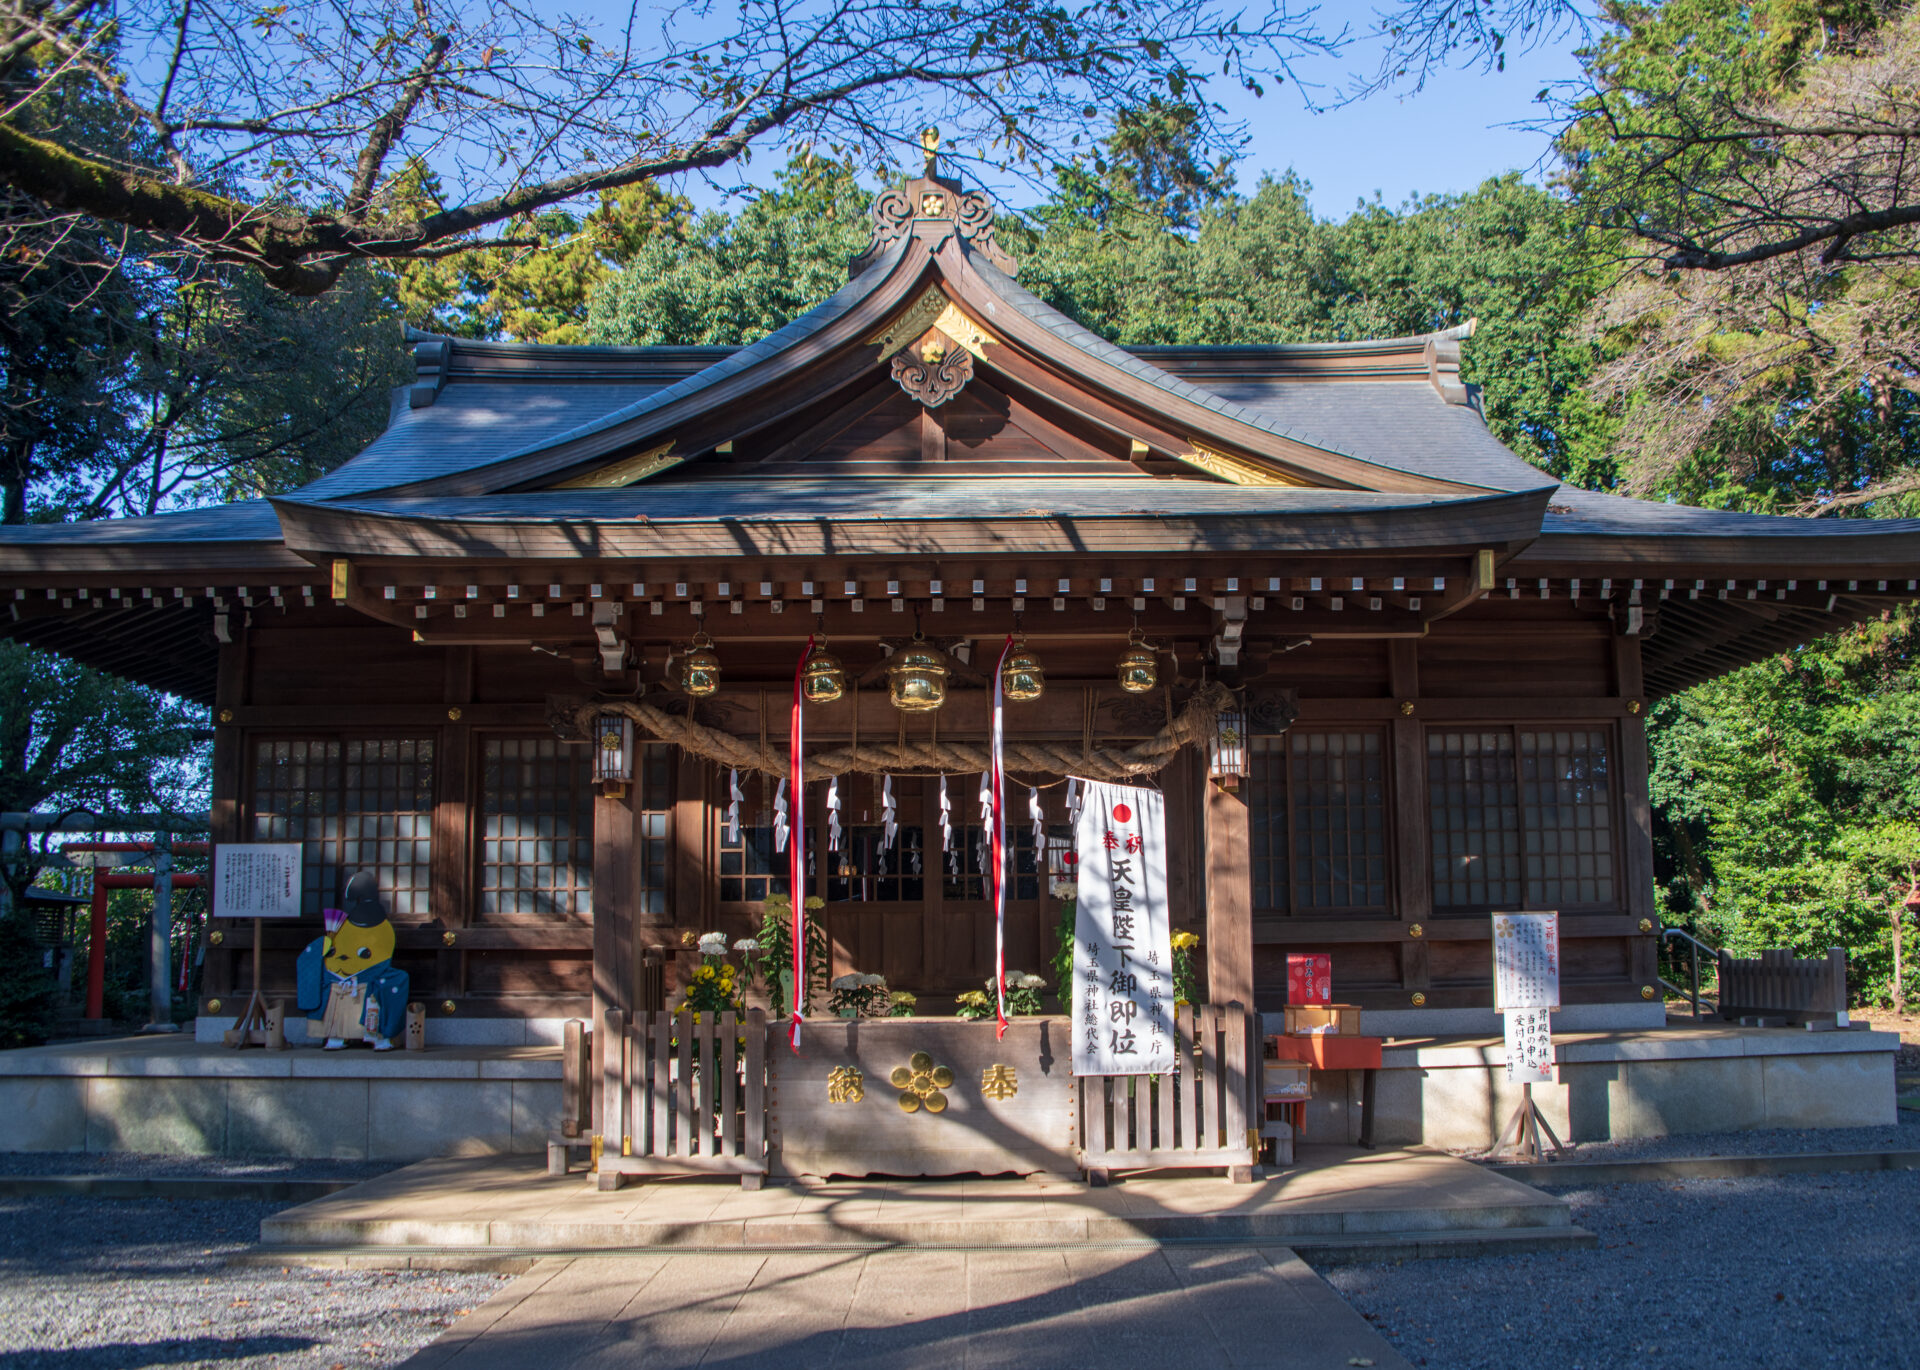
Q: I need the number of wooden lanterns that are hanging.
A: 2